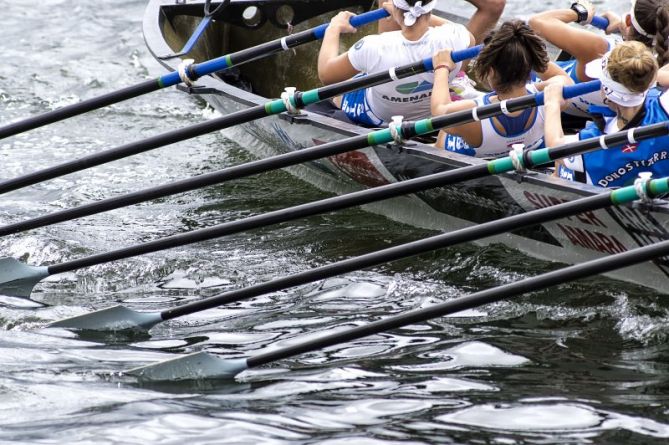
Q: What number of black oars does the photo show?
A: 6